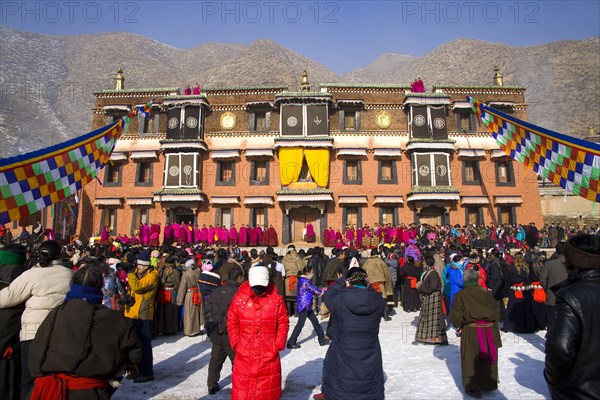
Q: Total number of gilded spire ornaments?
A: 3